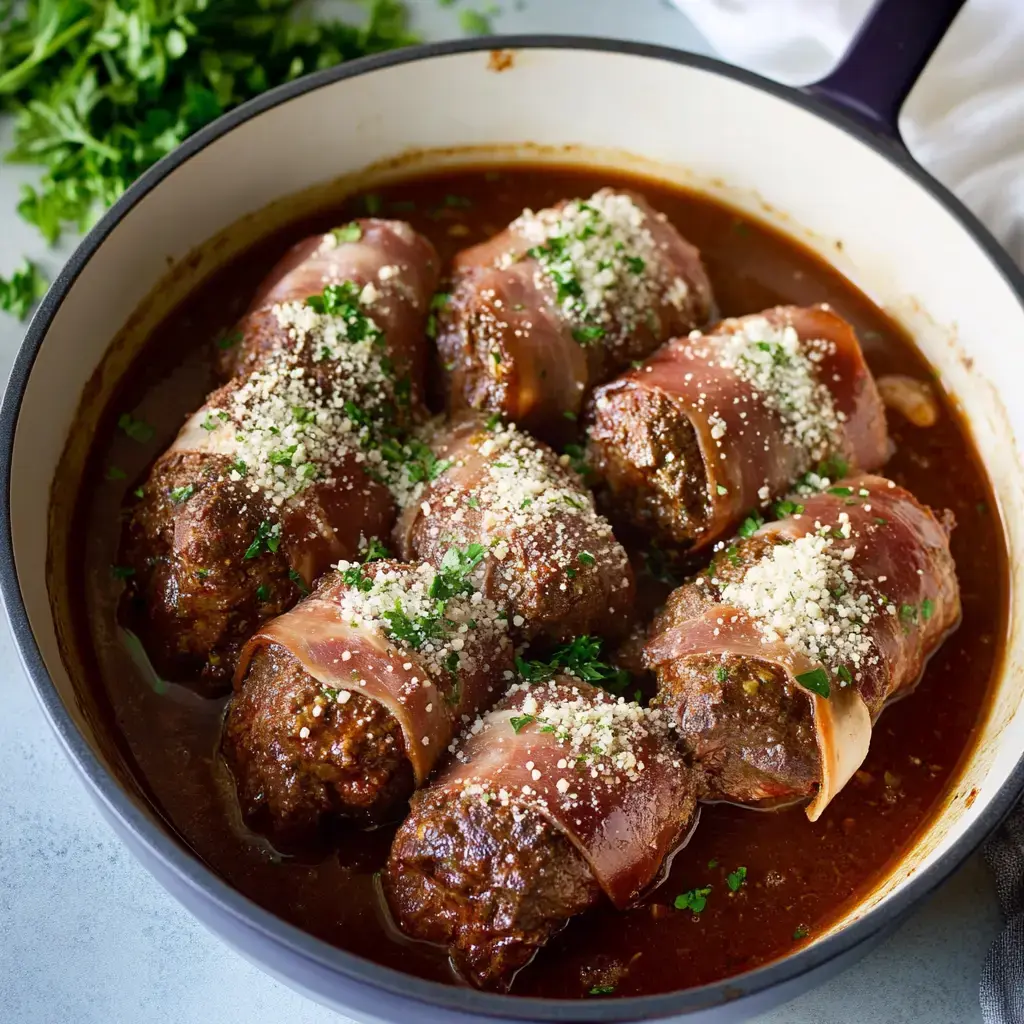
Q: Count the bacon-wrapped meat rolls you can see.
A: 8